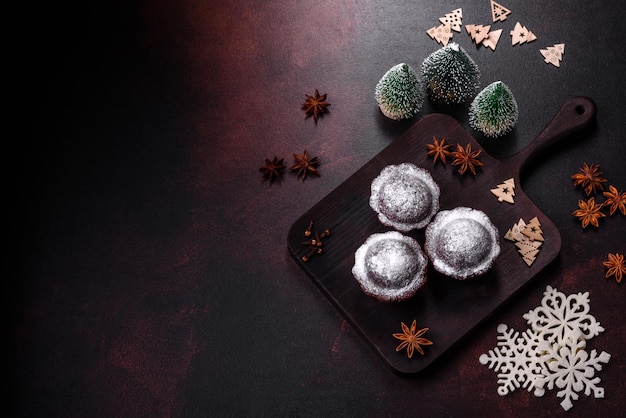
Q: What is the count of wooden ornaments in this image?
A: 11